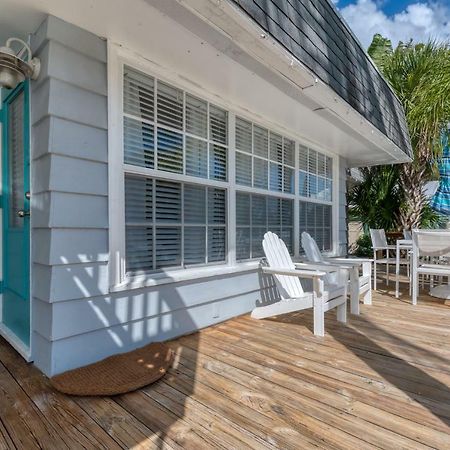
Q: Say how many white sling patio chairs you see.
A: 3